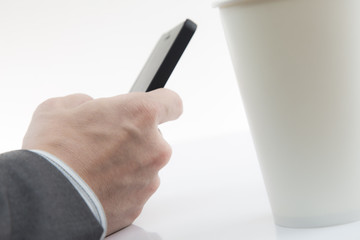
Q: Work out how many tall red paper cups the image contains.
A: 0